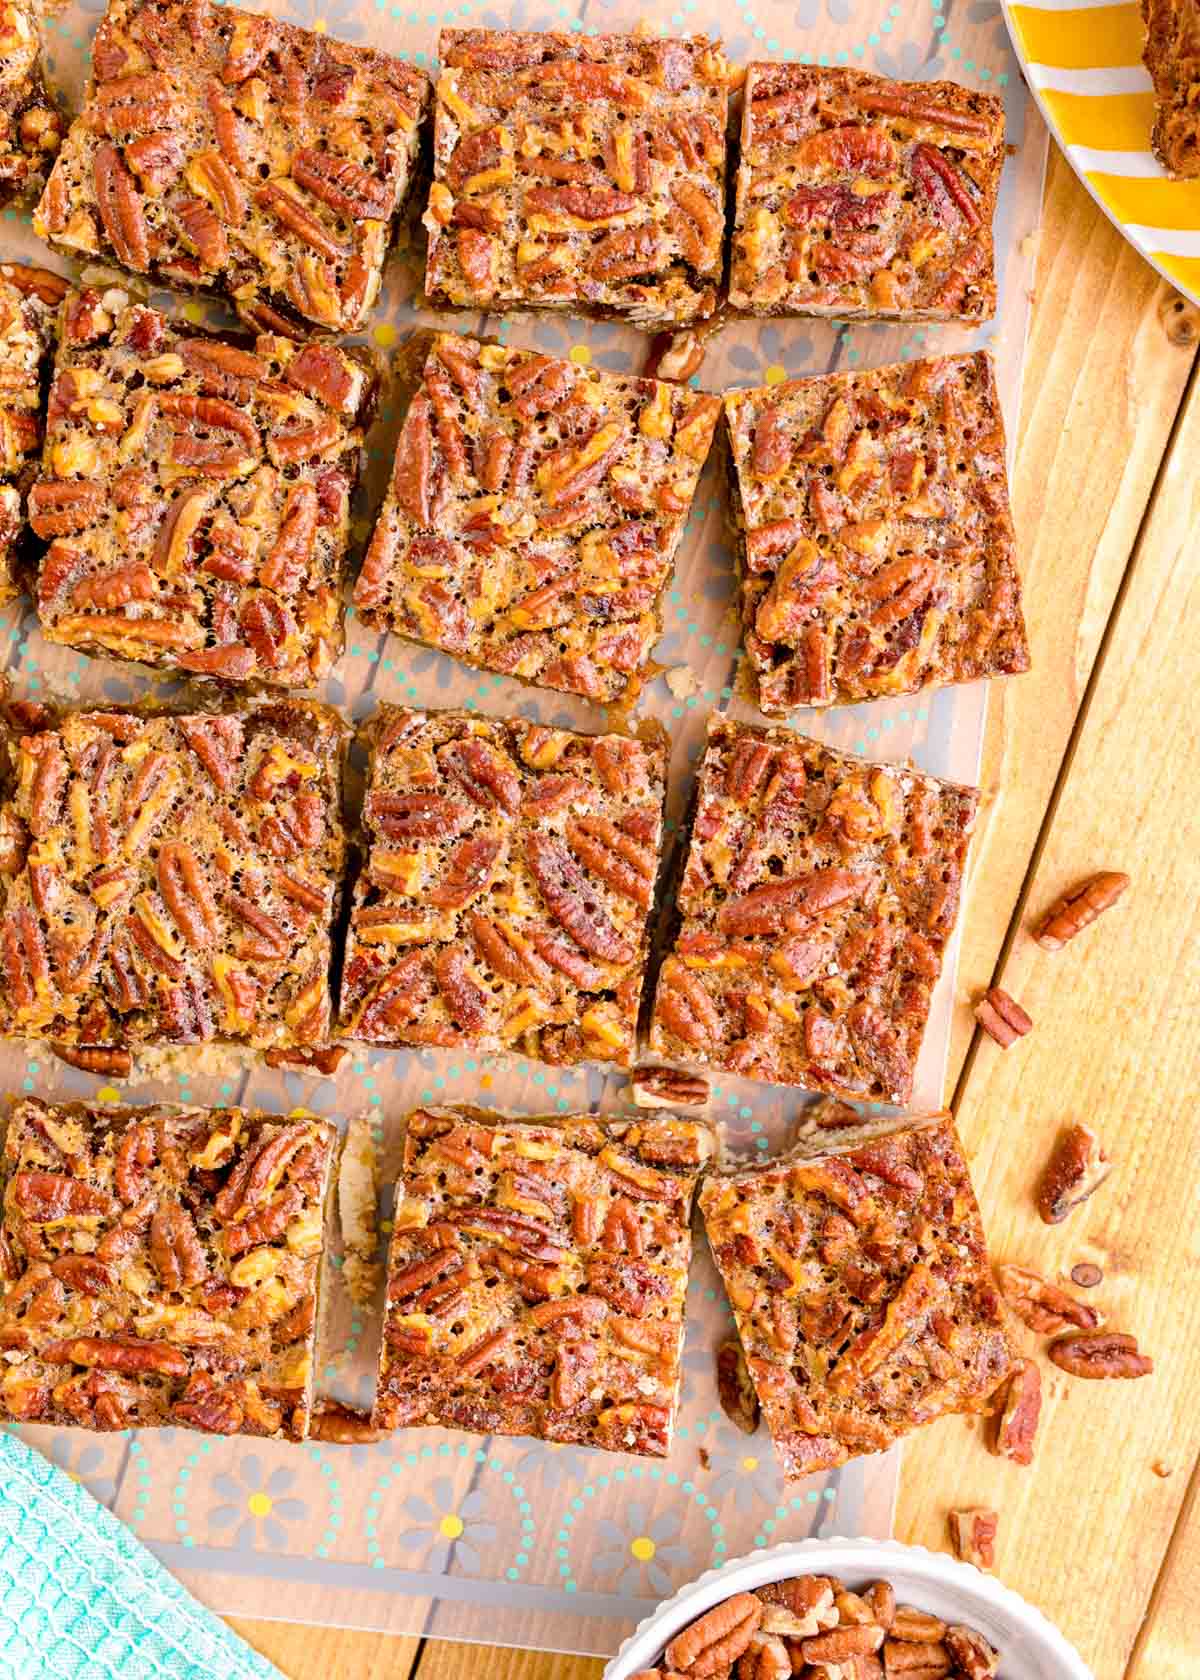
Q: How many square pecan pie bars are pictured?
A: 12